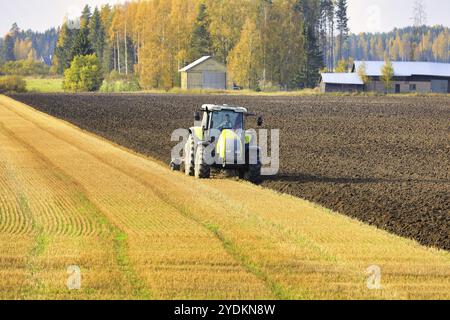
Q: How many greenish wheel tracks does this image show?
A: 3